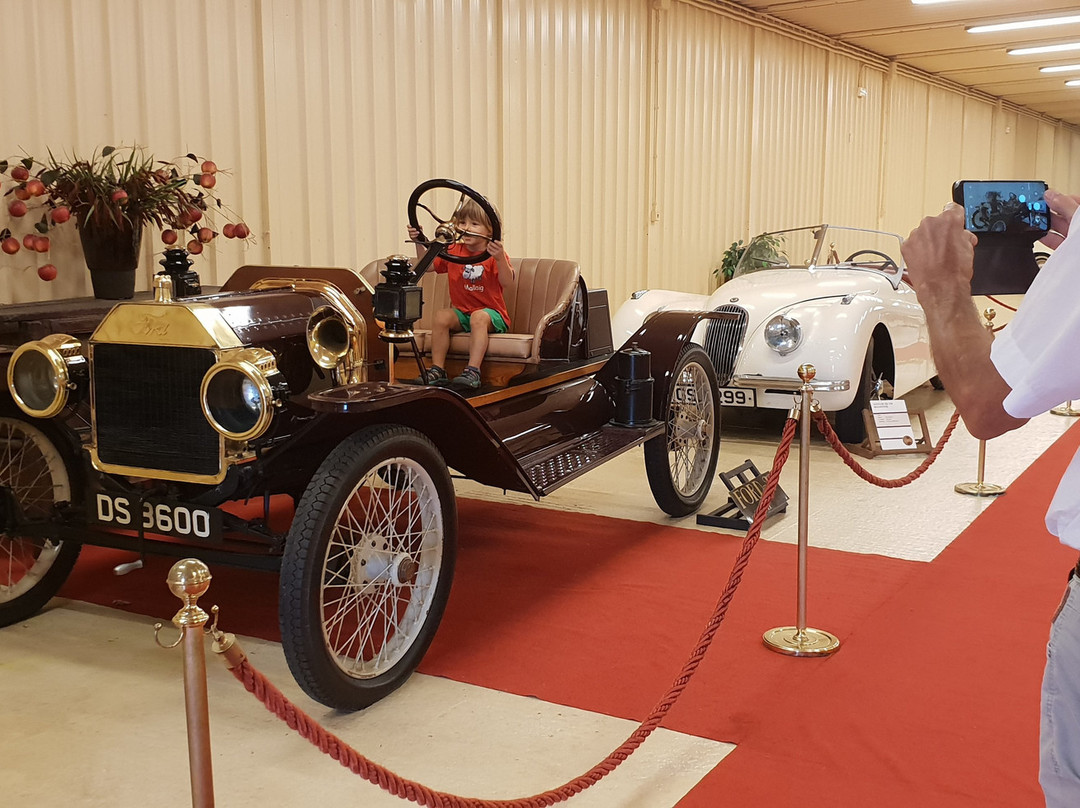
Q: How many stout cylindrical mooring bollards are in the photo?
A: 0